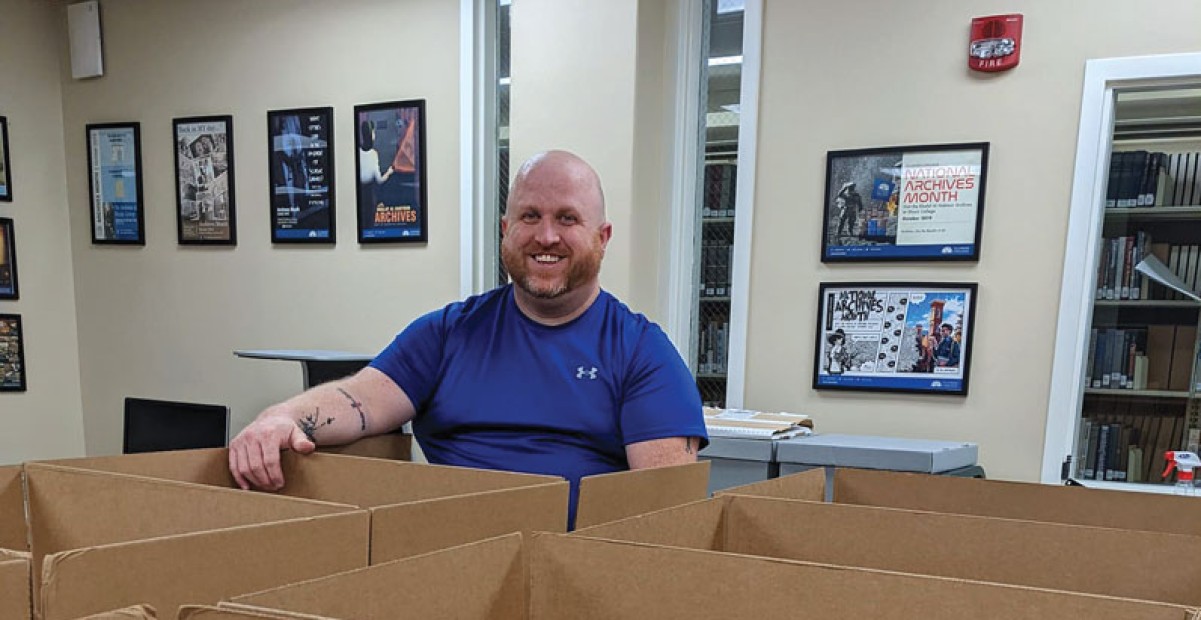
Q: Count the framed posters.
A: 9